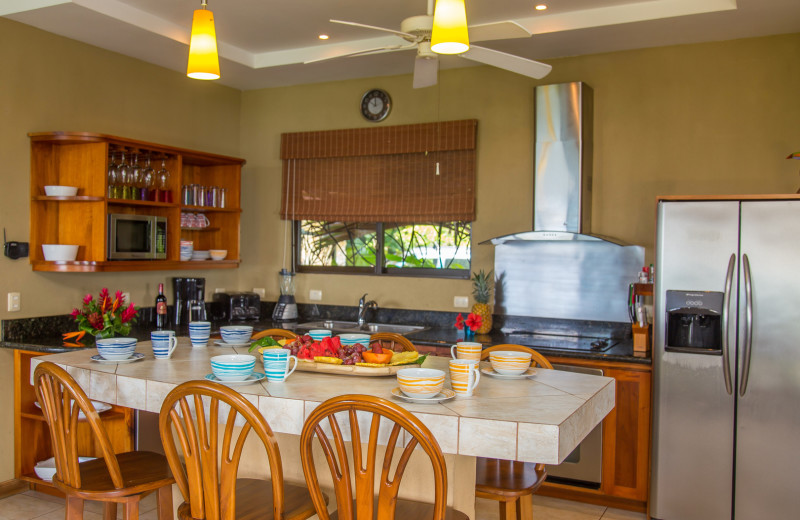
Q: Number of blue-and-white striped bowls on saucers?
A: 3